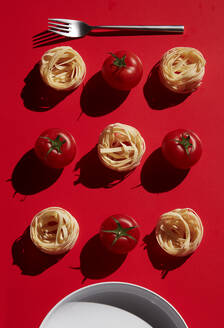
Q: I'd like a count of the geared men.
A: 0